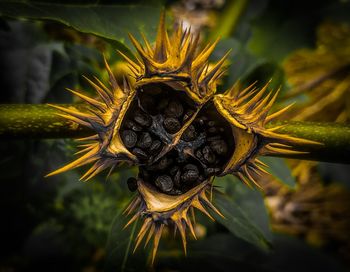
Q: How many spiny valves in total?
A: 4